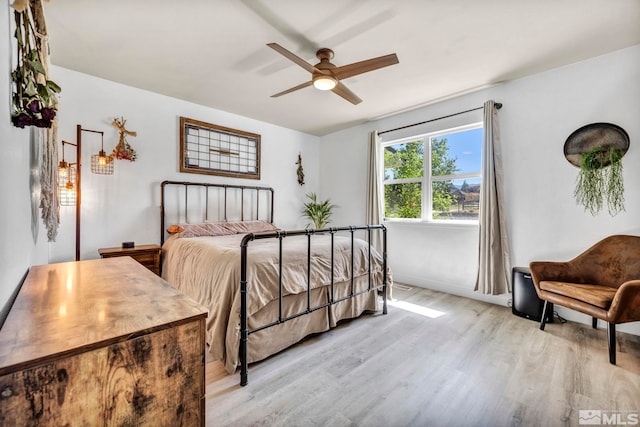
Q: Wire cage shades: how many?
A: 3